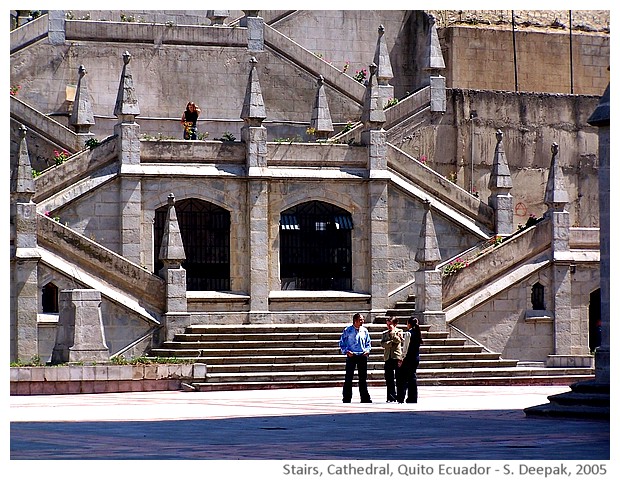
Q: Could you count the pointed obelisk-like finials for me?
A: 12